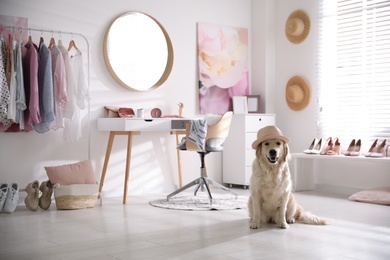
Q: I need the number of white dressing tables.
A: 1